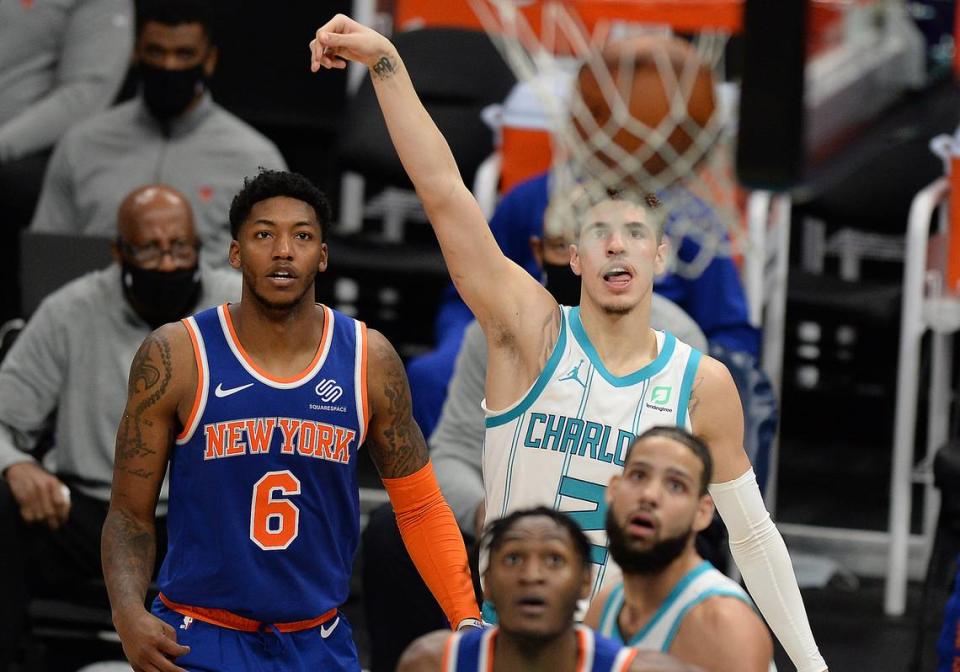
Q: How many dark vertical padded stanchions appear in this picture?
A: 1